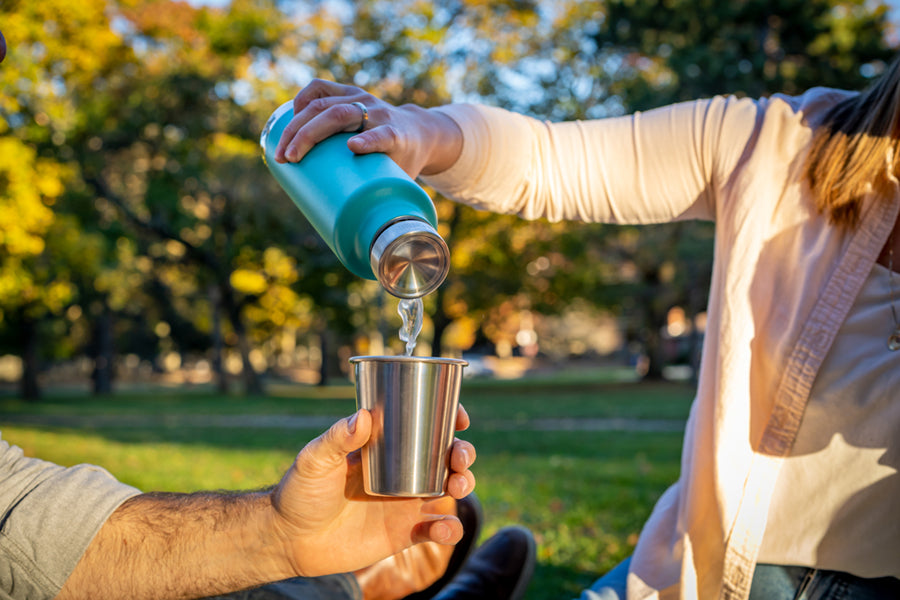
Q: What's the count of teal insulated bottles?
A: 1